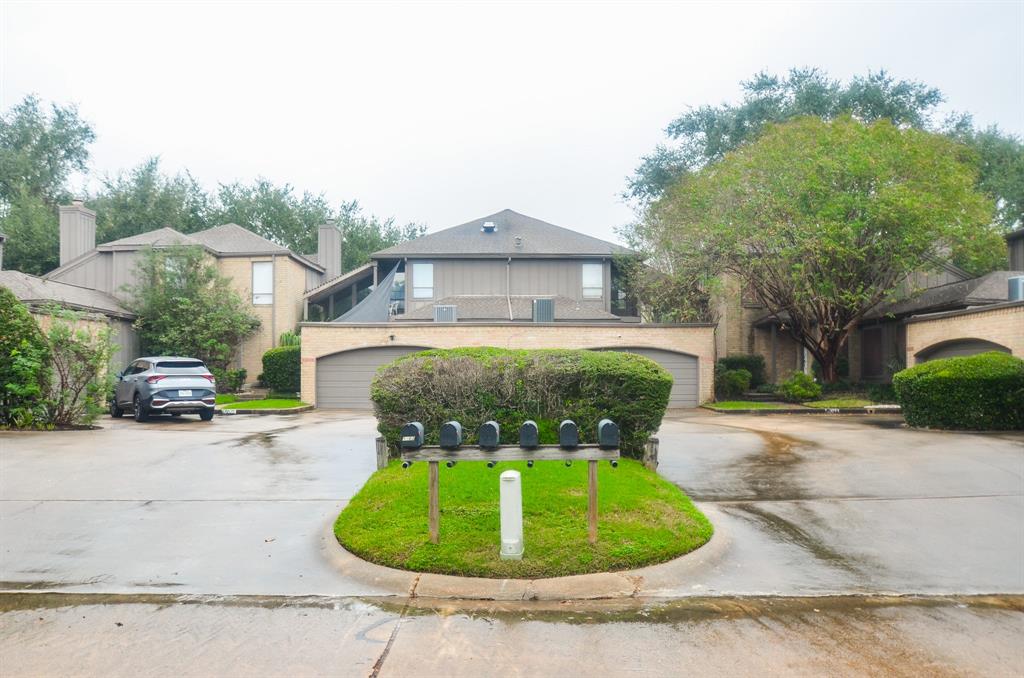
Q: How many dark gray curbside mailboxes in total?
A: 6